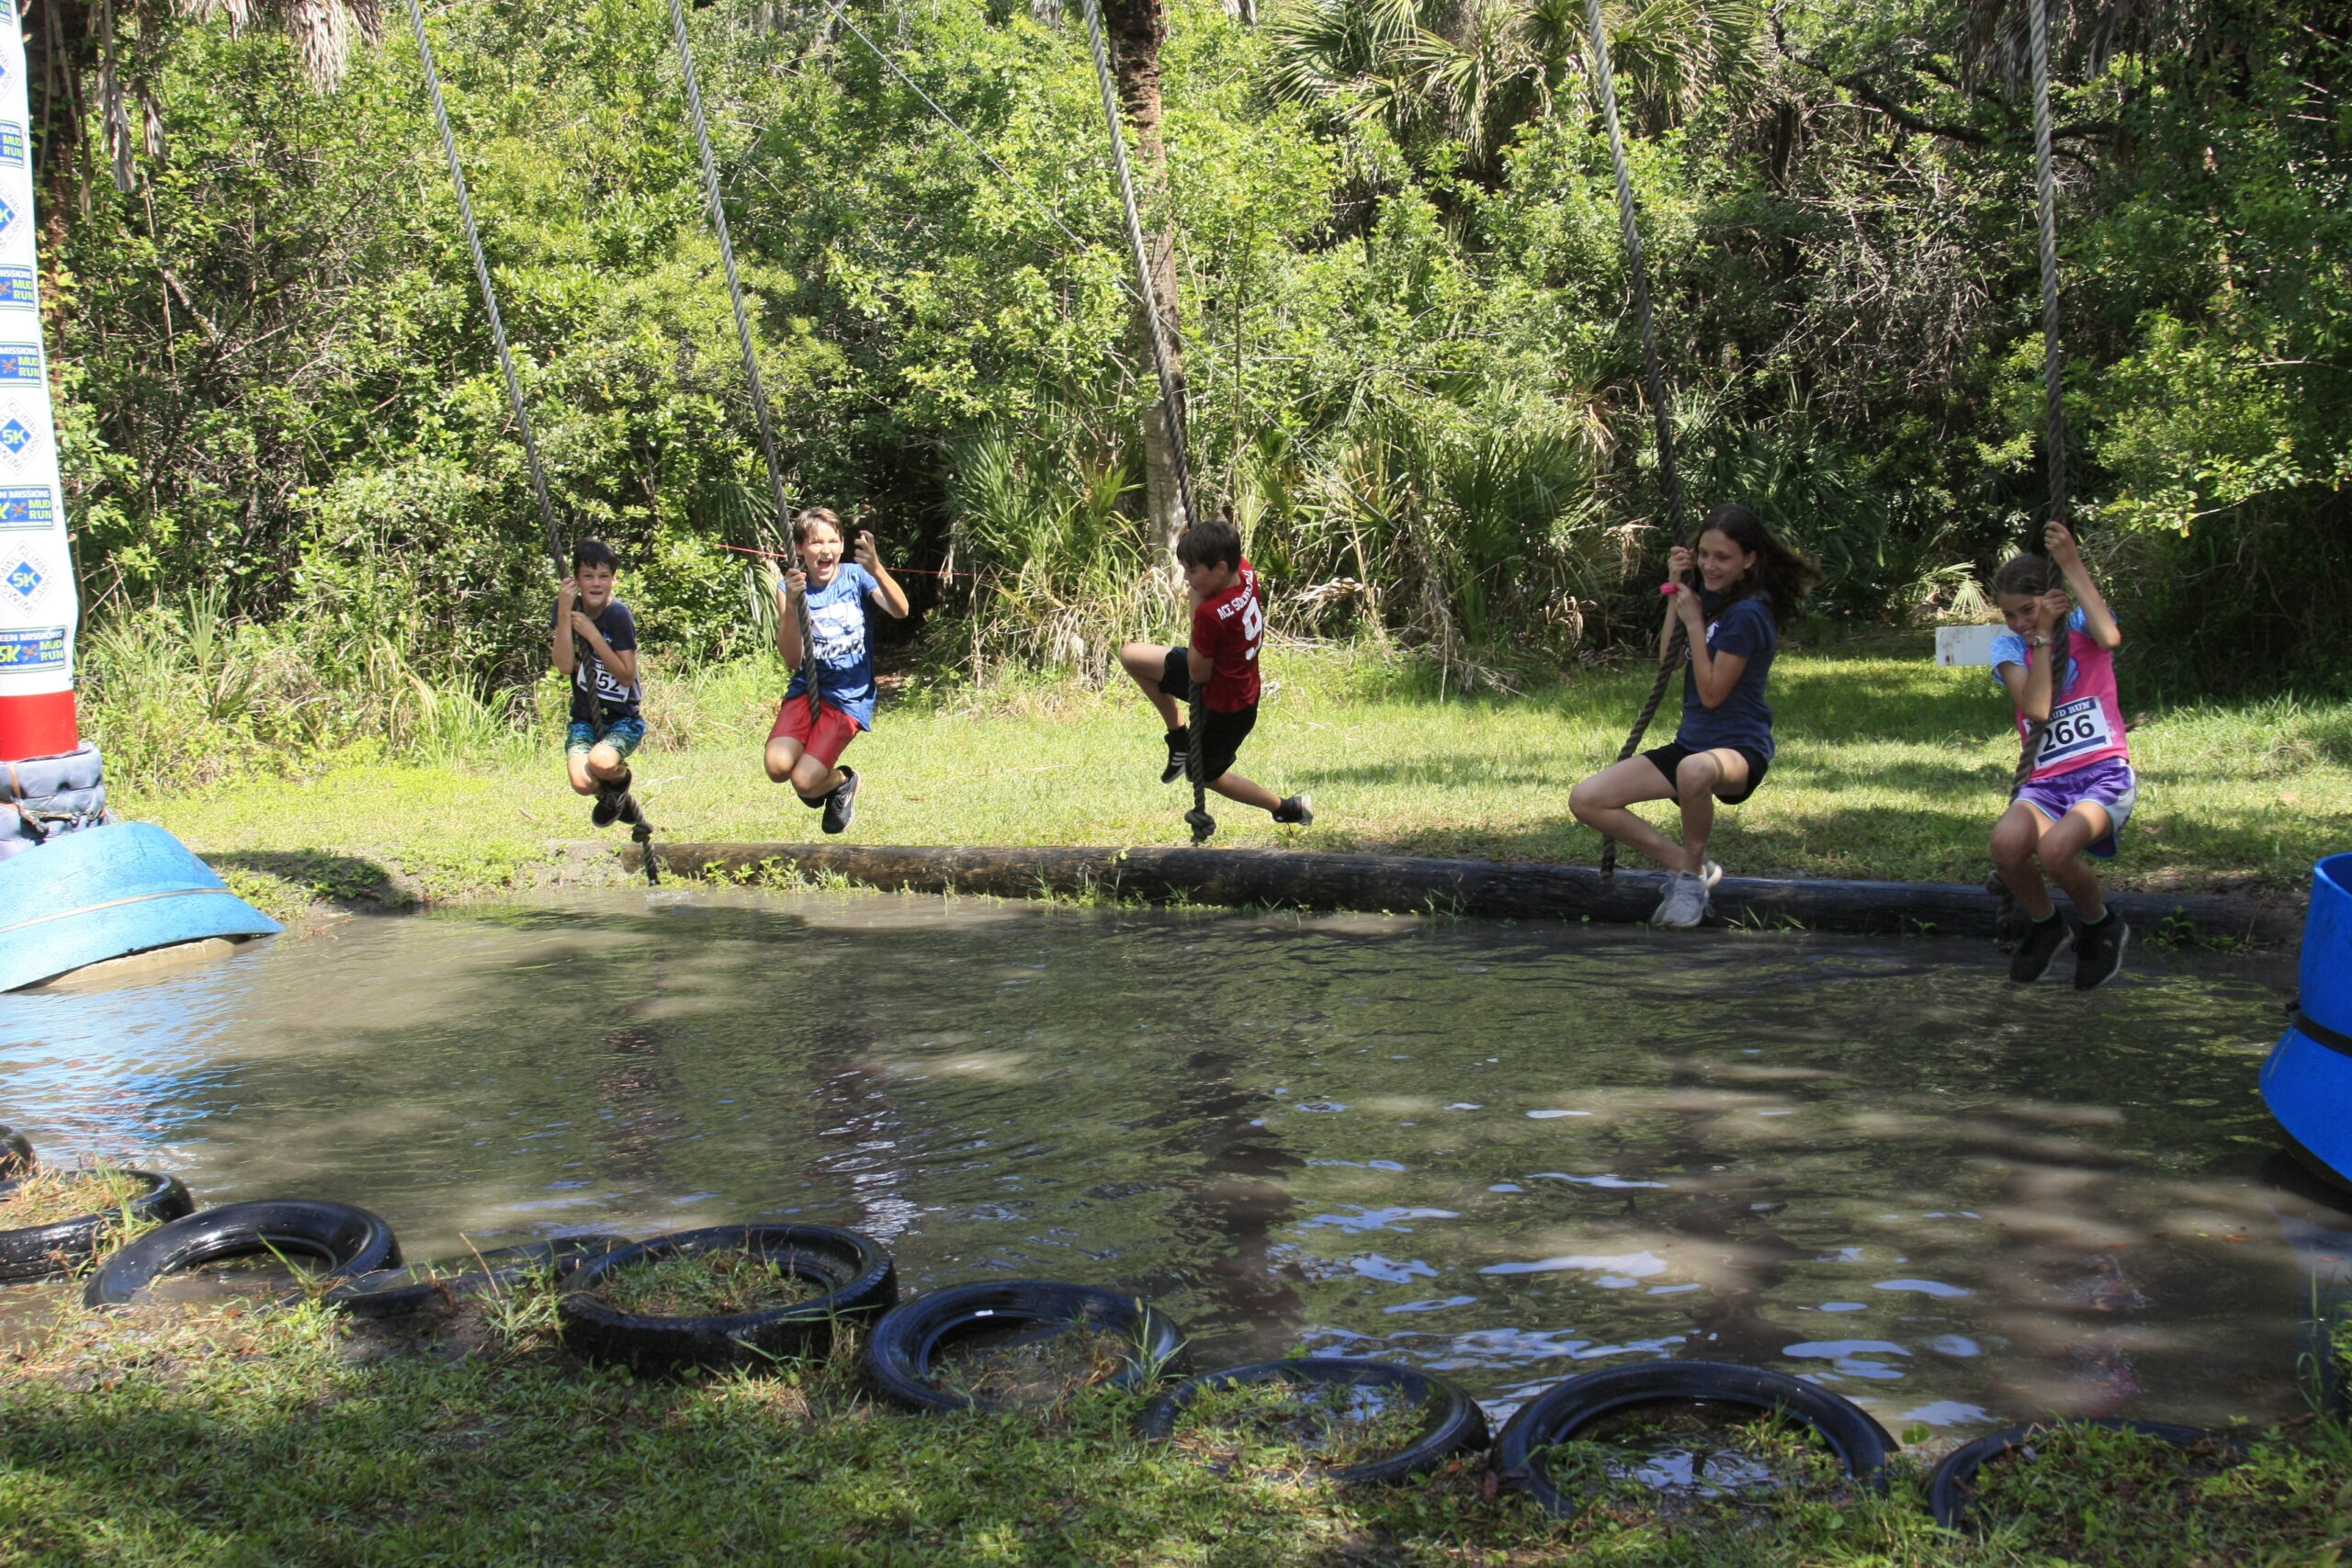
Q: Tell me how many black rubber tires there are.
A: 9